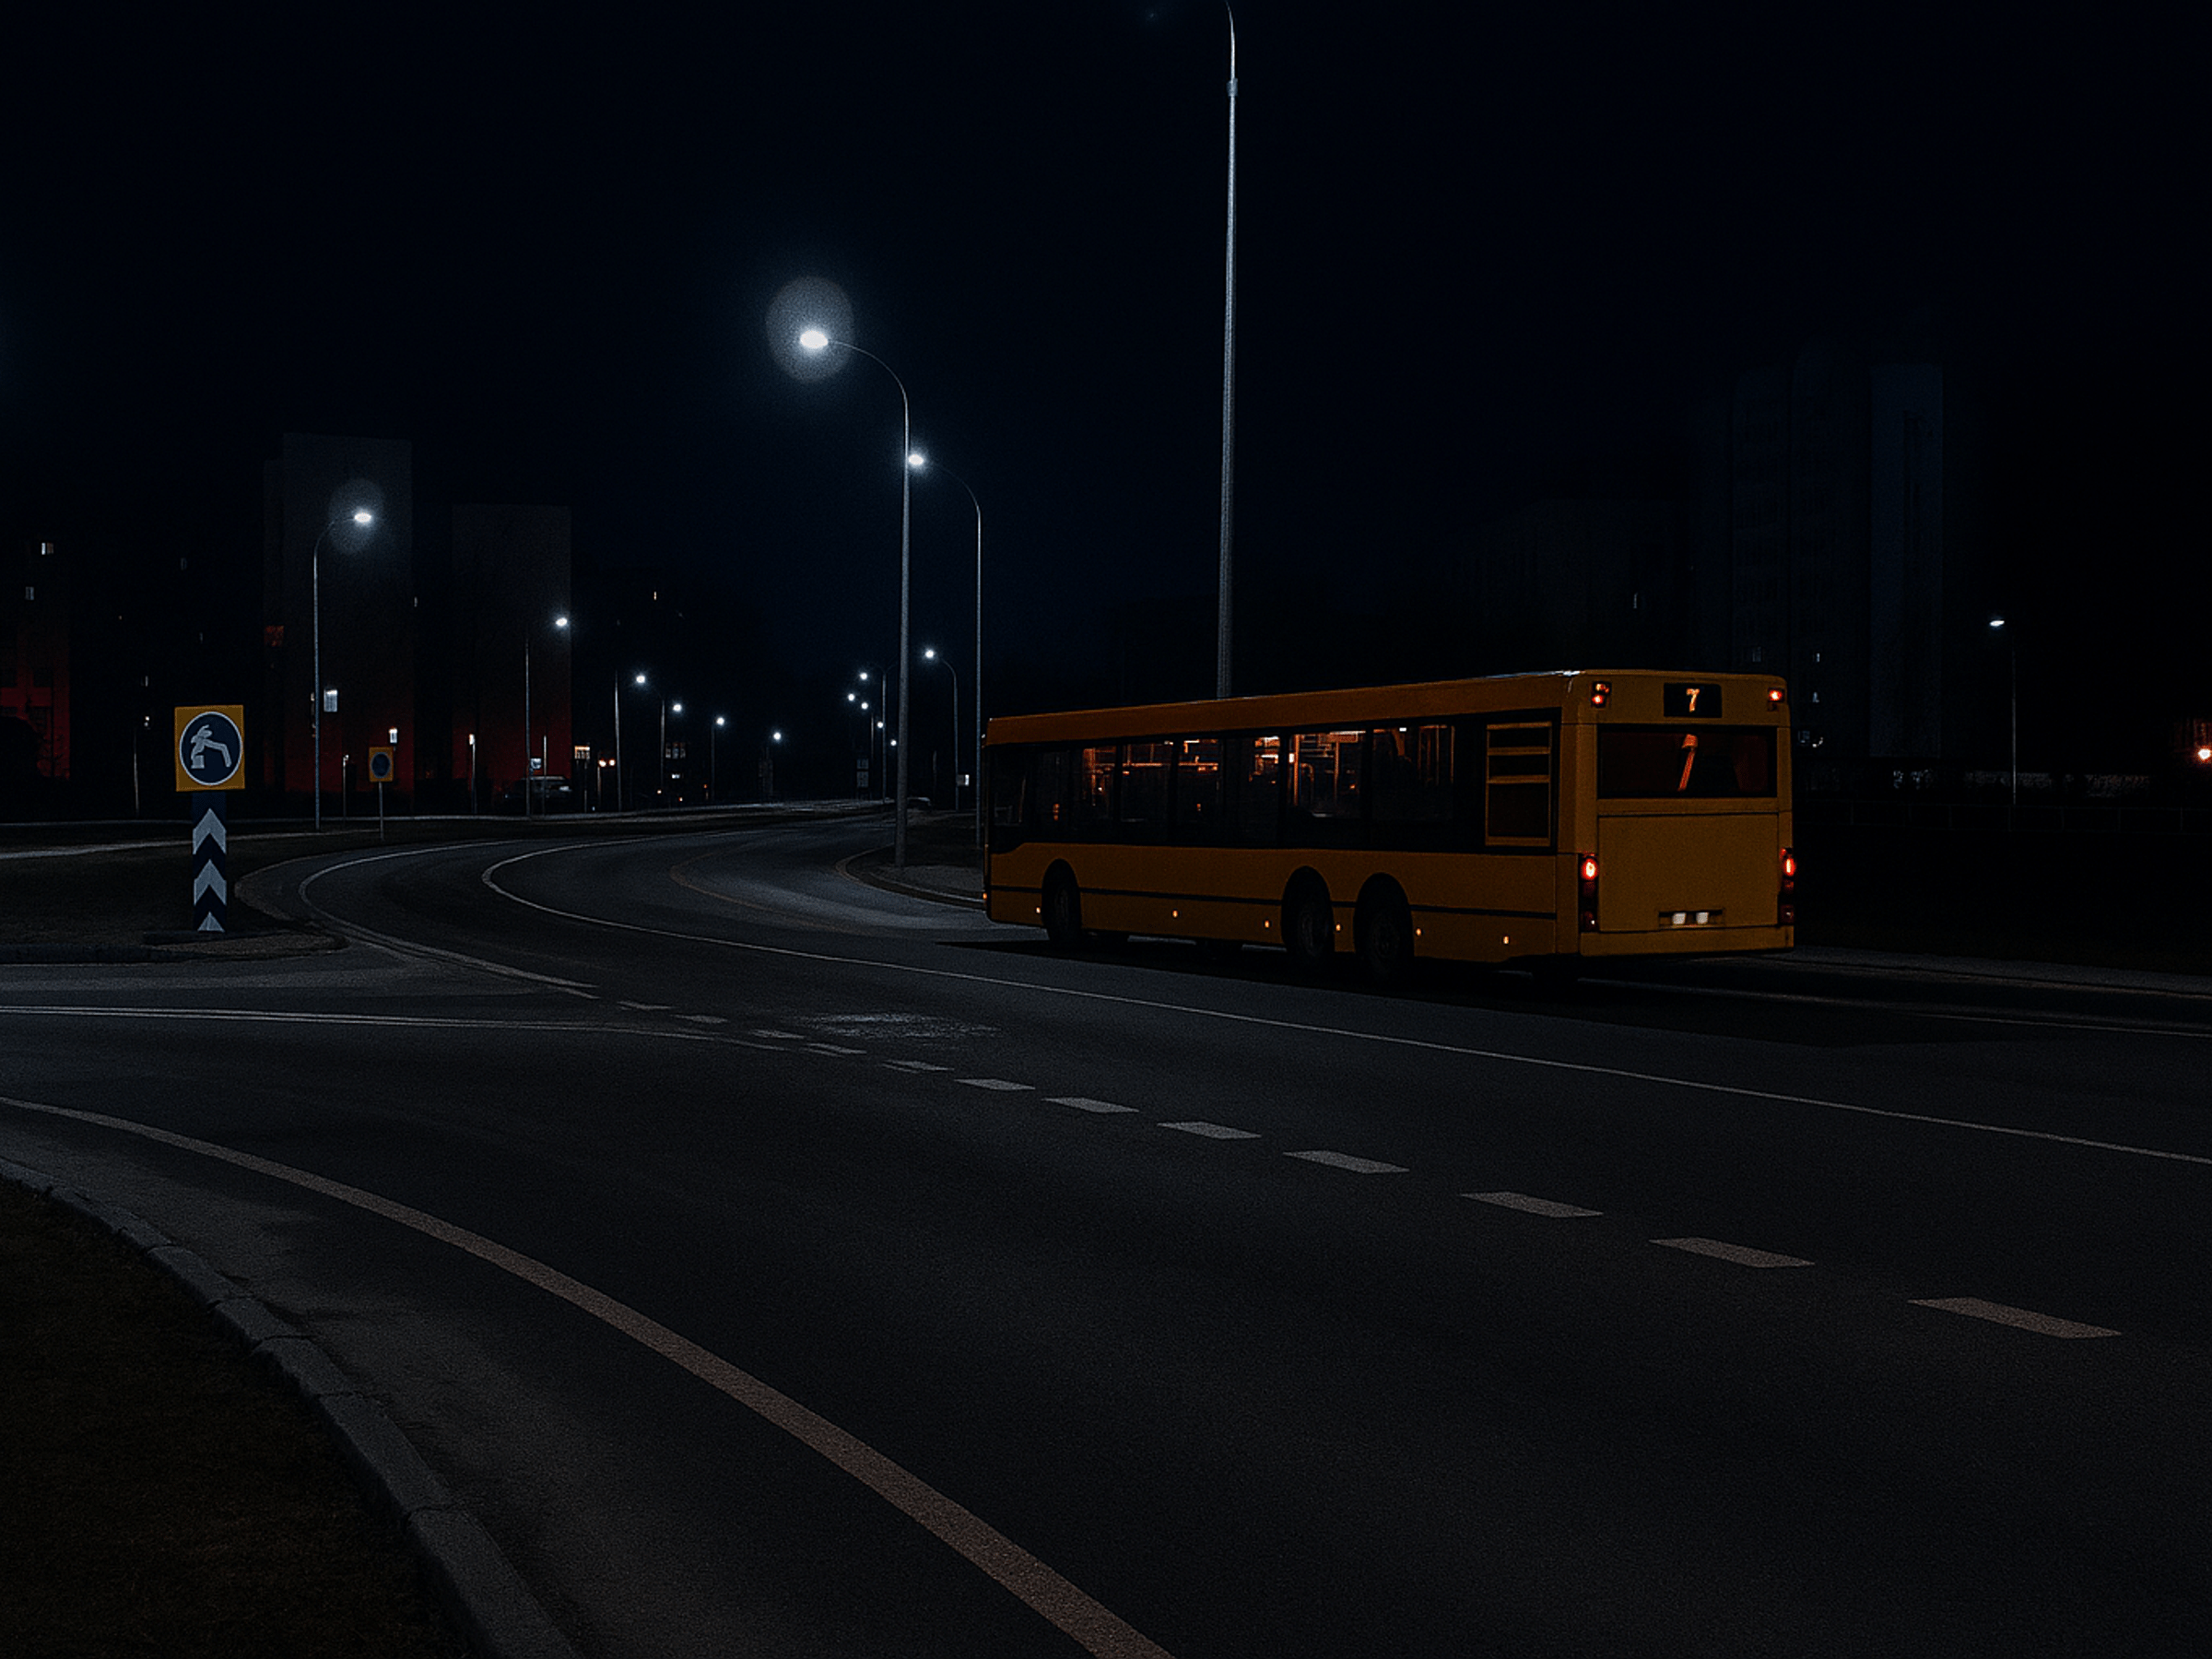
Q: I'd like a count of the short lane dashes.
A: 12